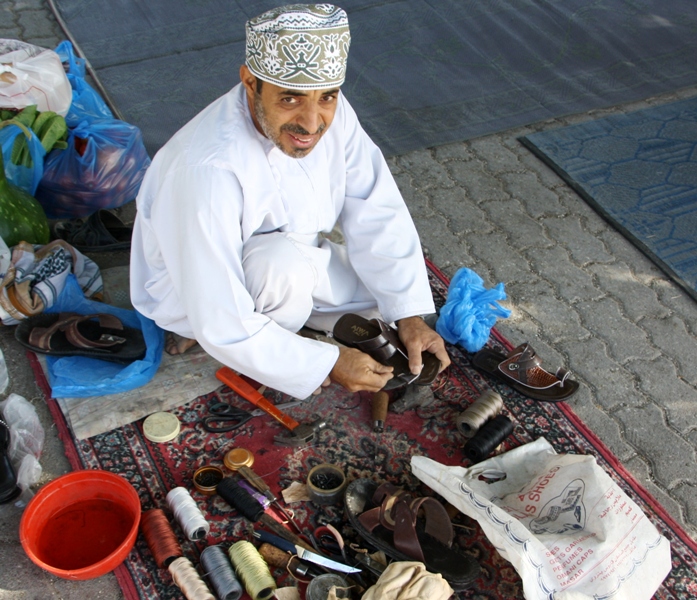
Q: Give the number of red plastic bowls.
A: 1